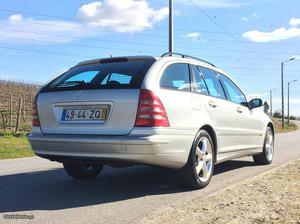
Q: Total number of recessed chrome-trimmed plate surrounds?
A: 1